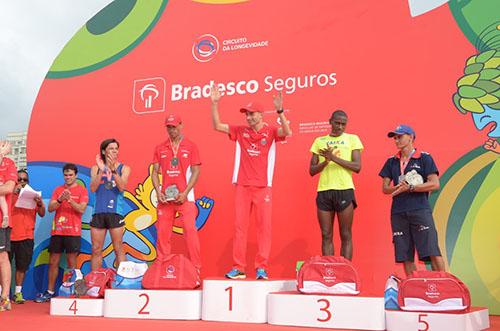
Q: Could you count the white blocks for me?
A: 5